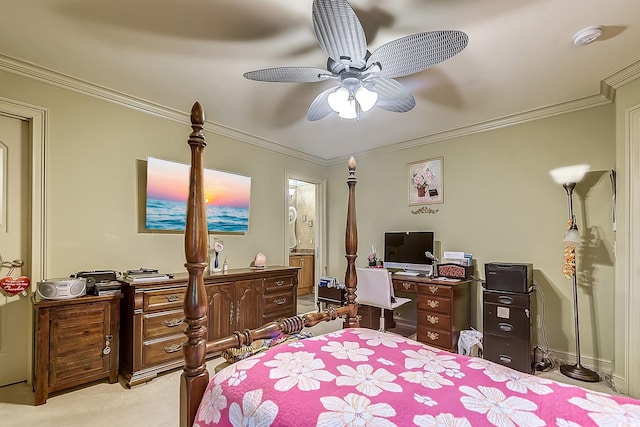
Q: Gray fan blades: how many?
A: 5